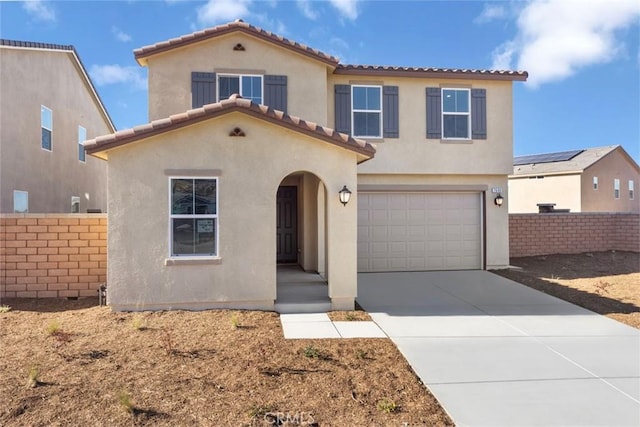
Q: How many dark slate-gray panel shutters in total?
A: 6